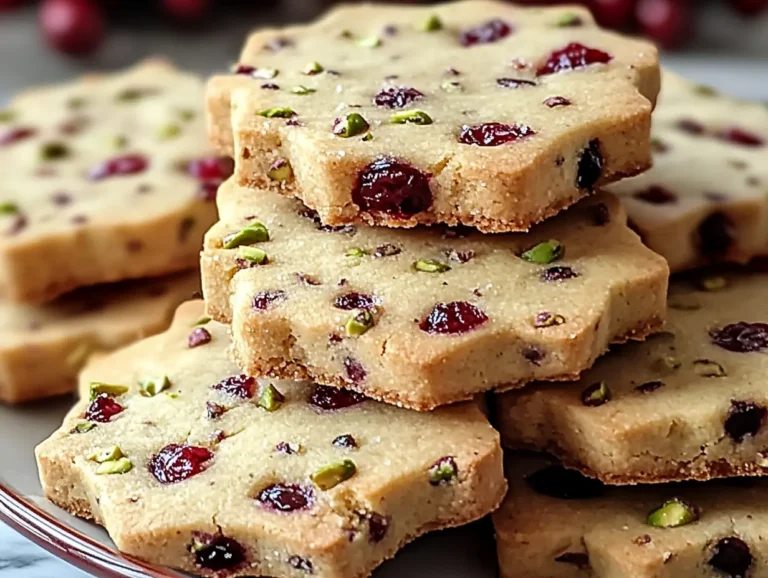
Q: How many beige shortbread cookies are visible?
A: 8